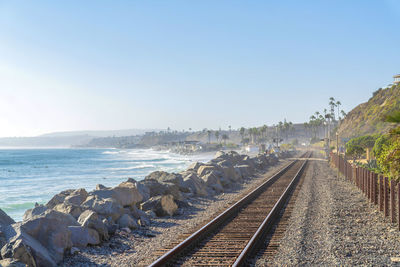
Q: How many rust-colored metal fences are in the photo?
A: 1